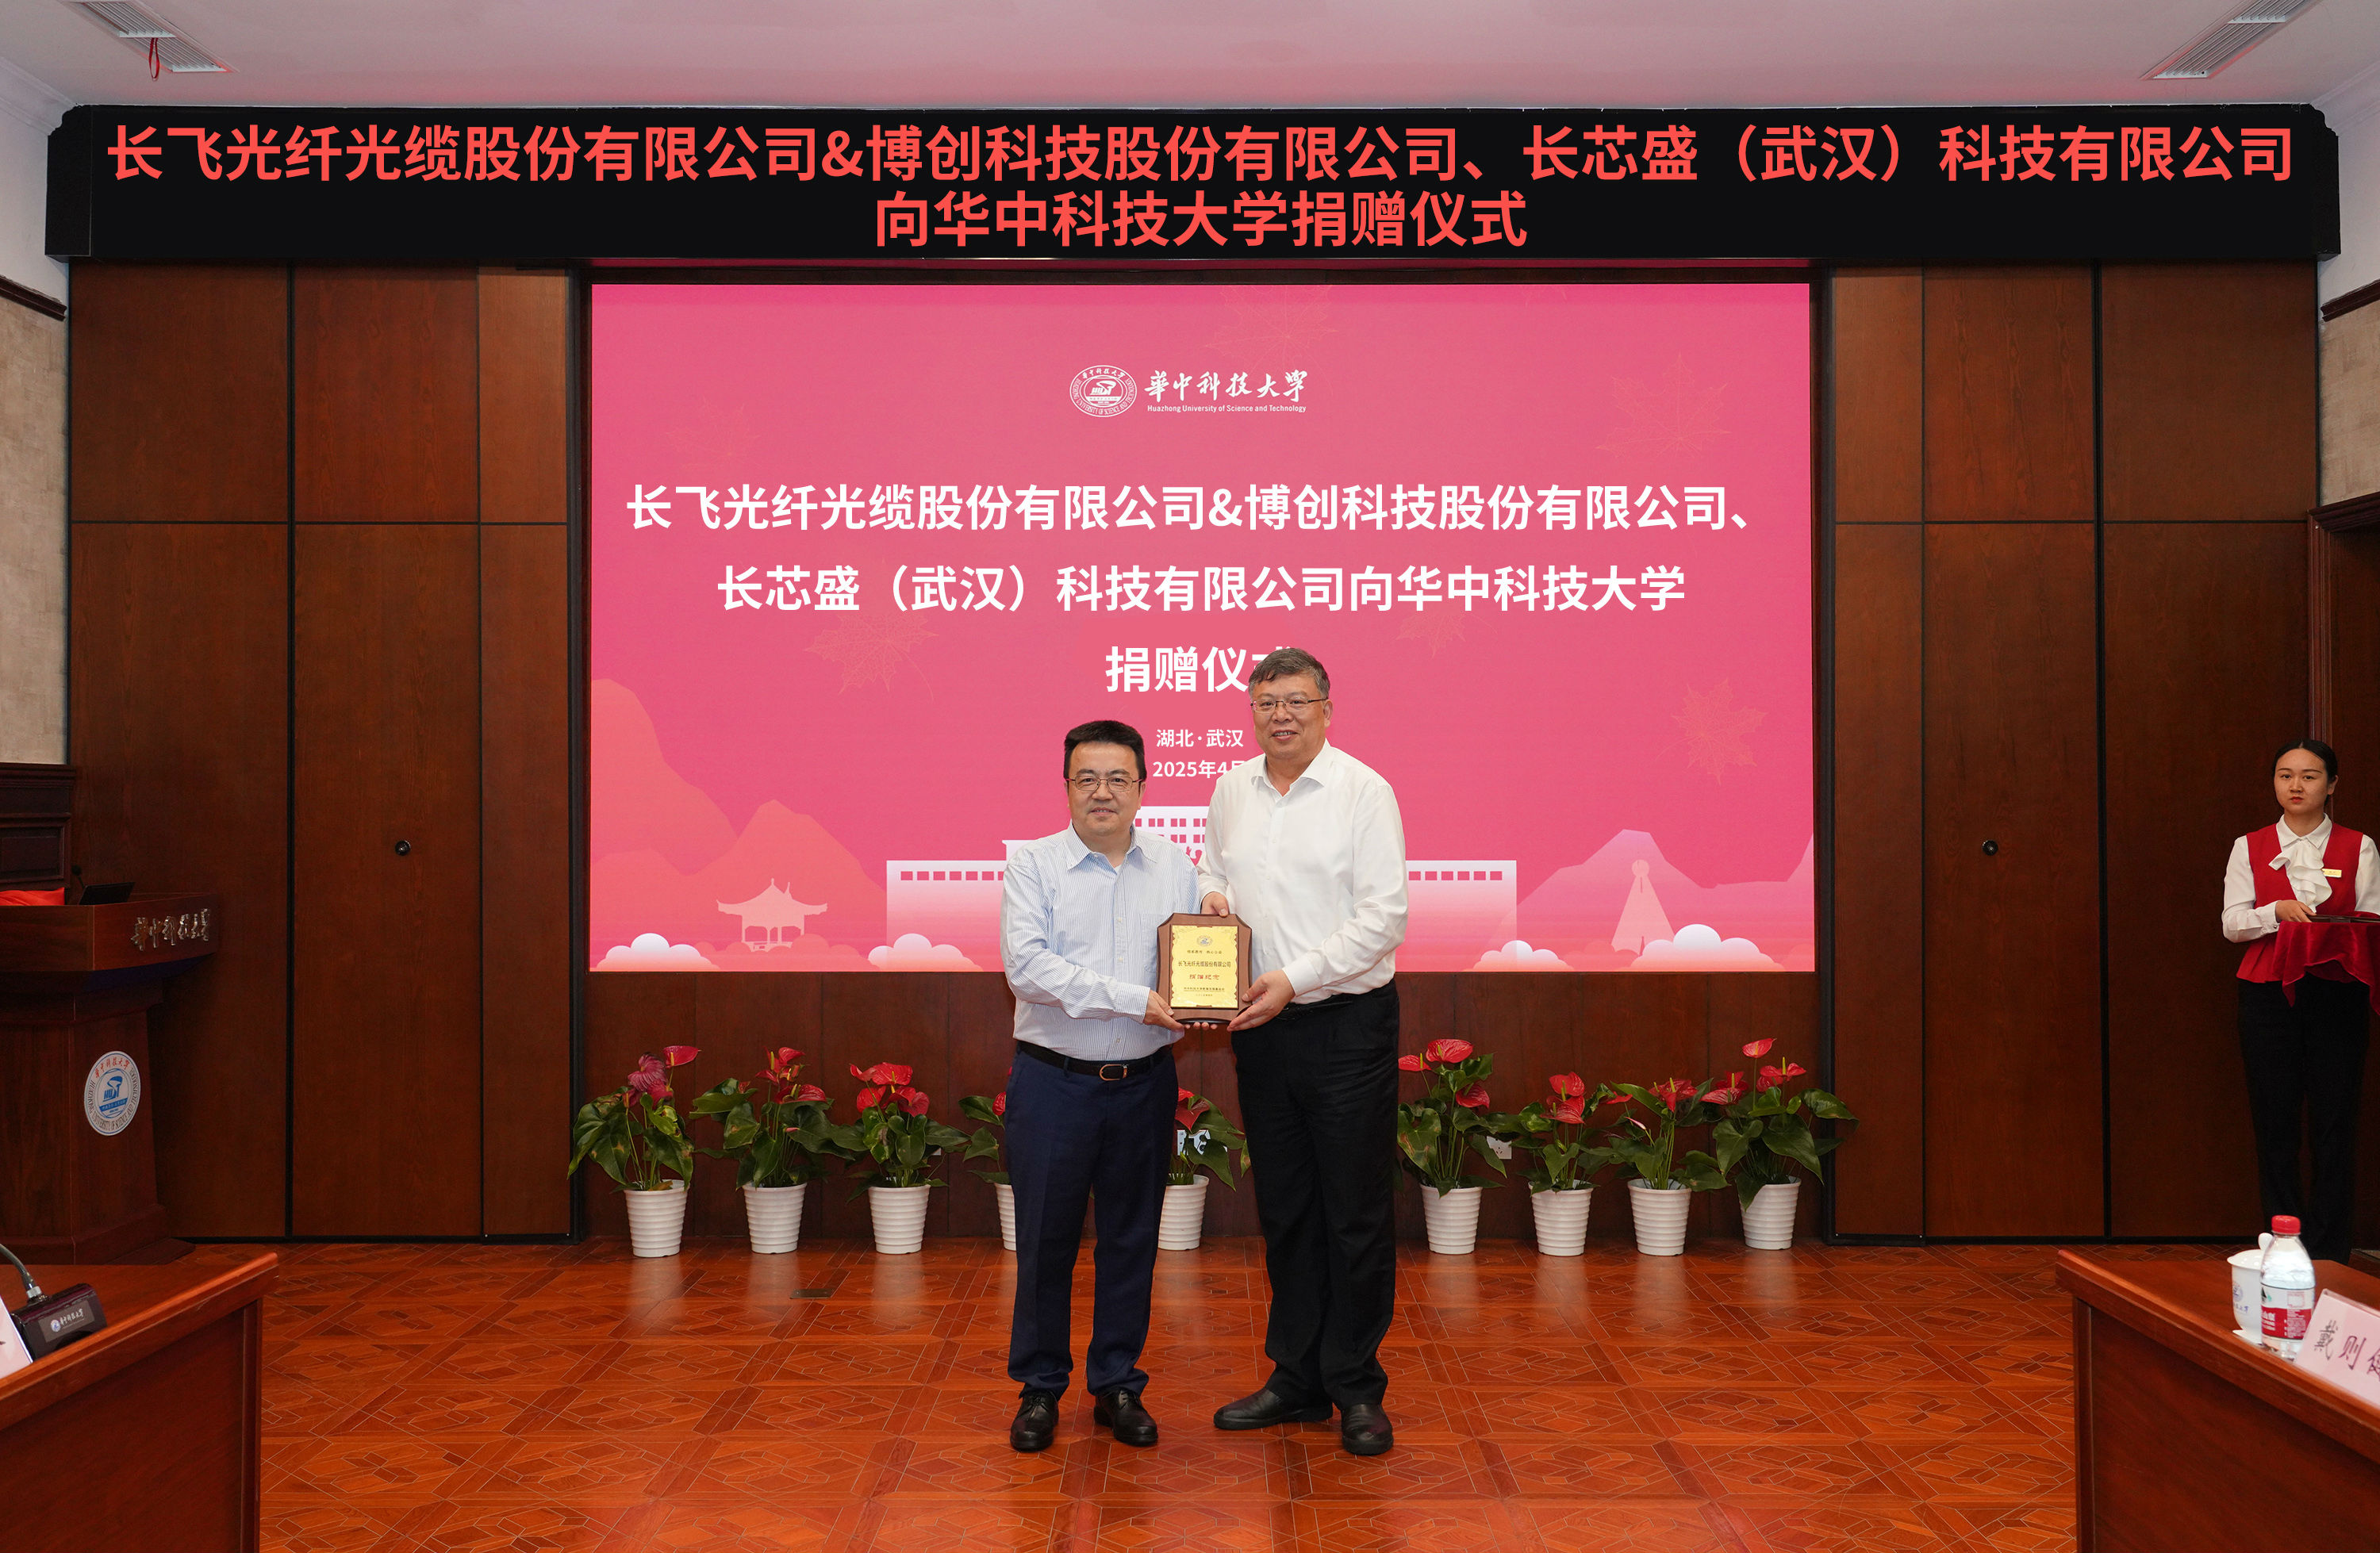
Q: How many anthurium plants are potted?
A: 9